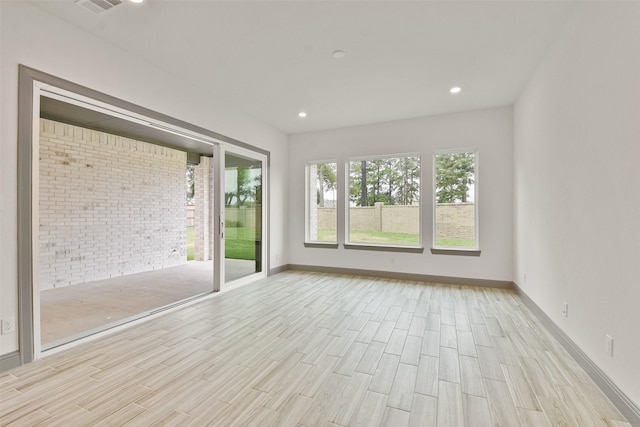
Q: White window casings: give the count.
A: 3